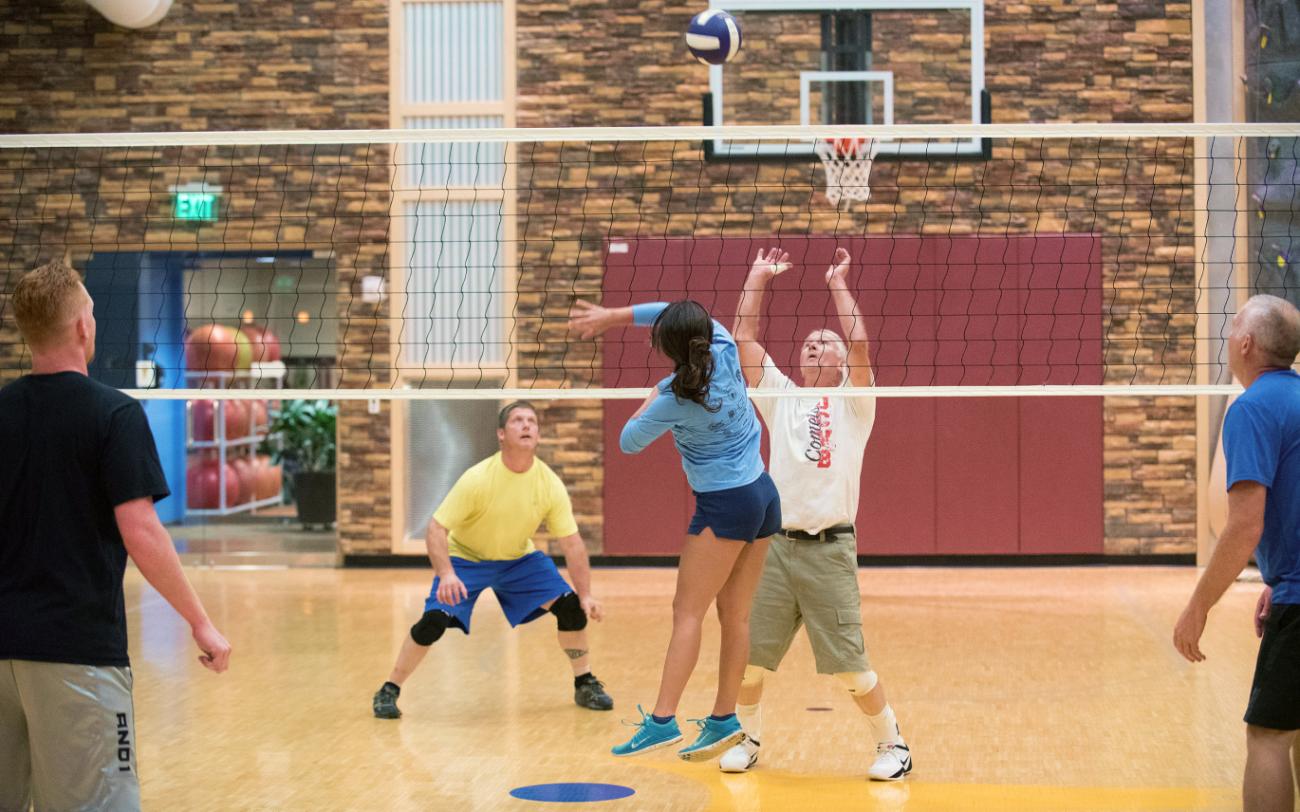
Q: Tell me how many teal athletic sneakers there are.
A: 2